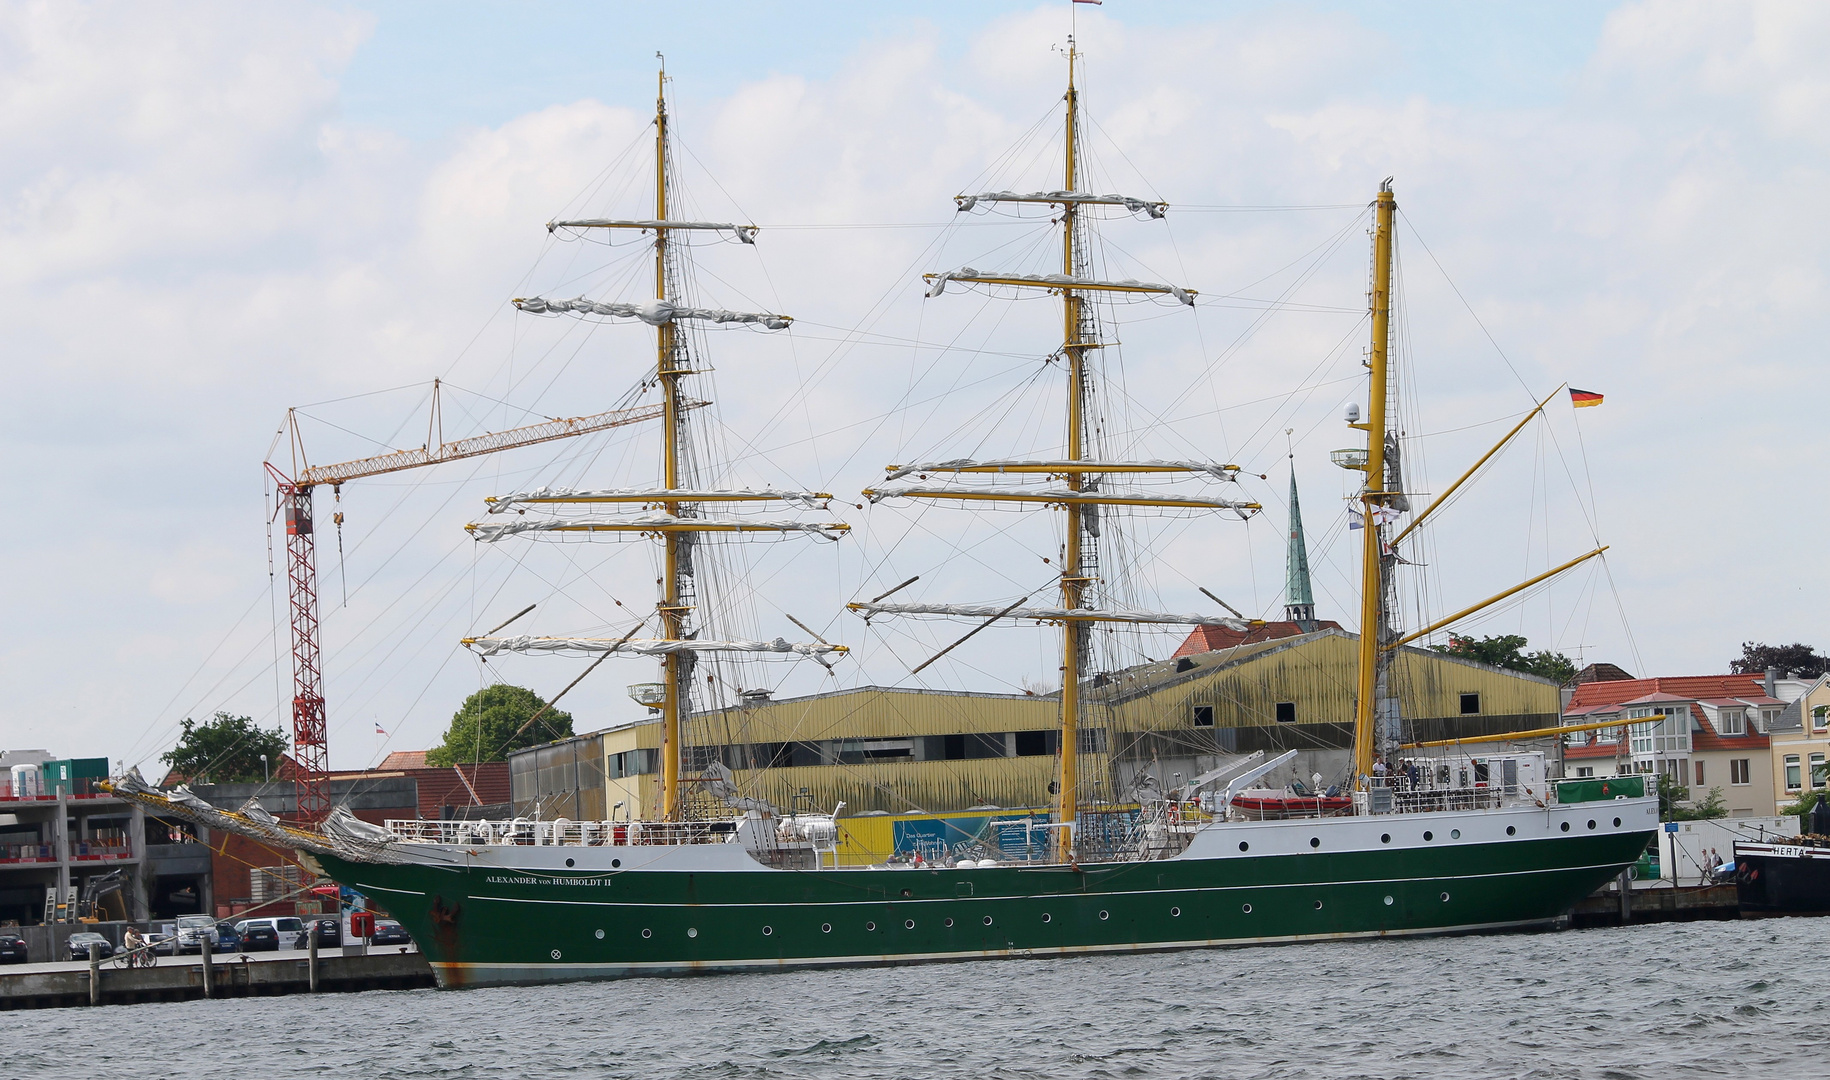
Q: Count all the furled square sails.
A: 10